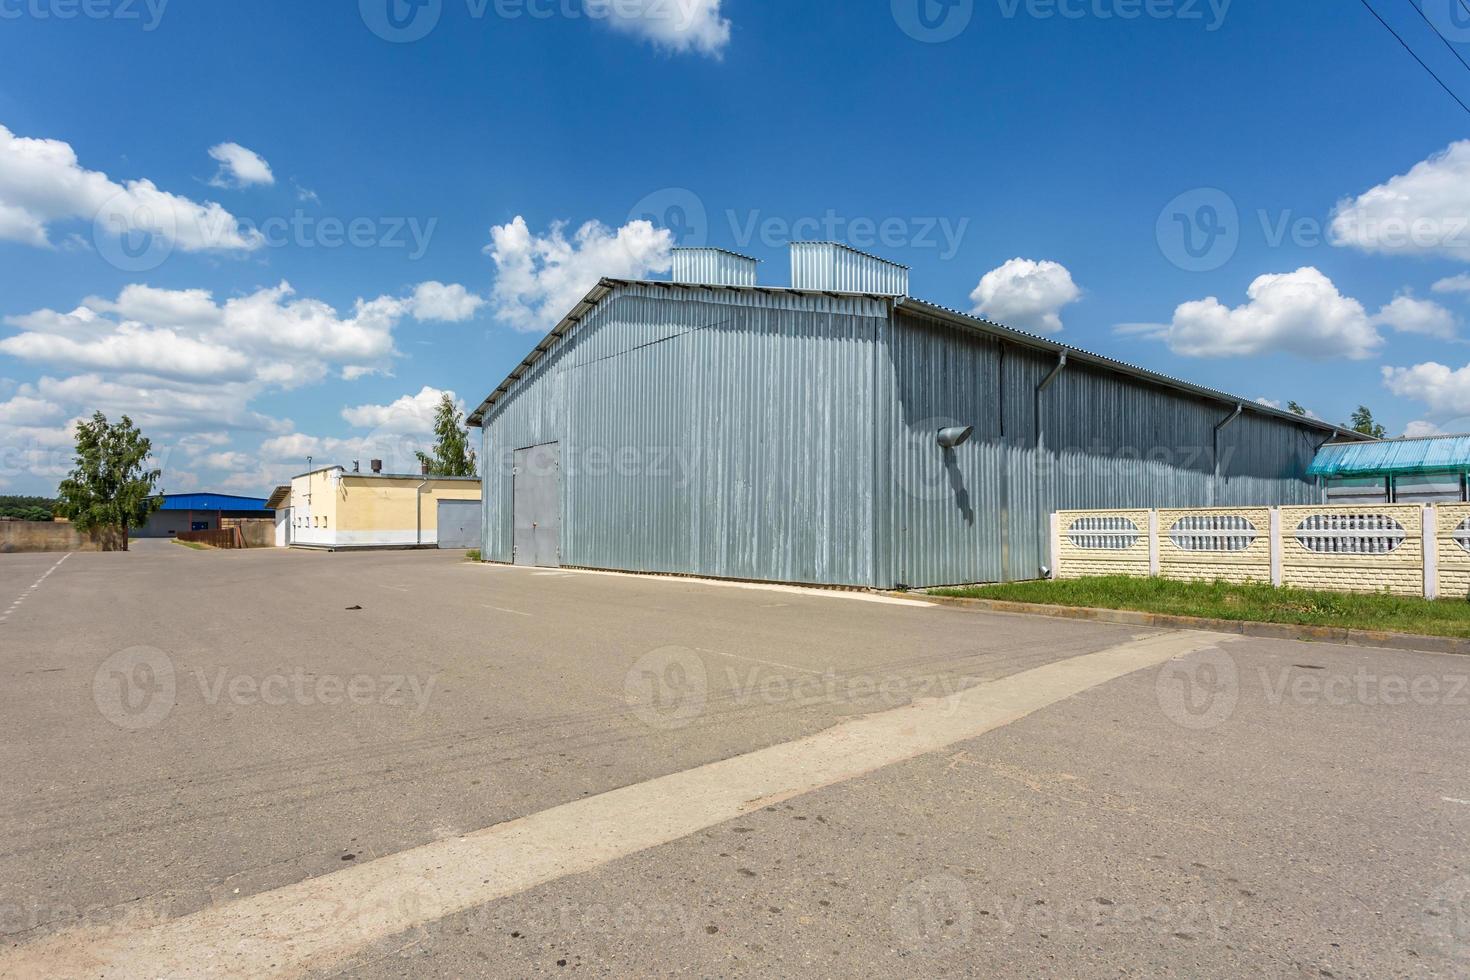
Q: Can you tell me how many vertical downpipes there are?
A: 4